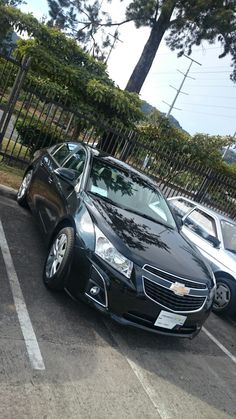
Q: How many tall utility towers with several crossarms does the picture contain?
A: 1